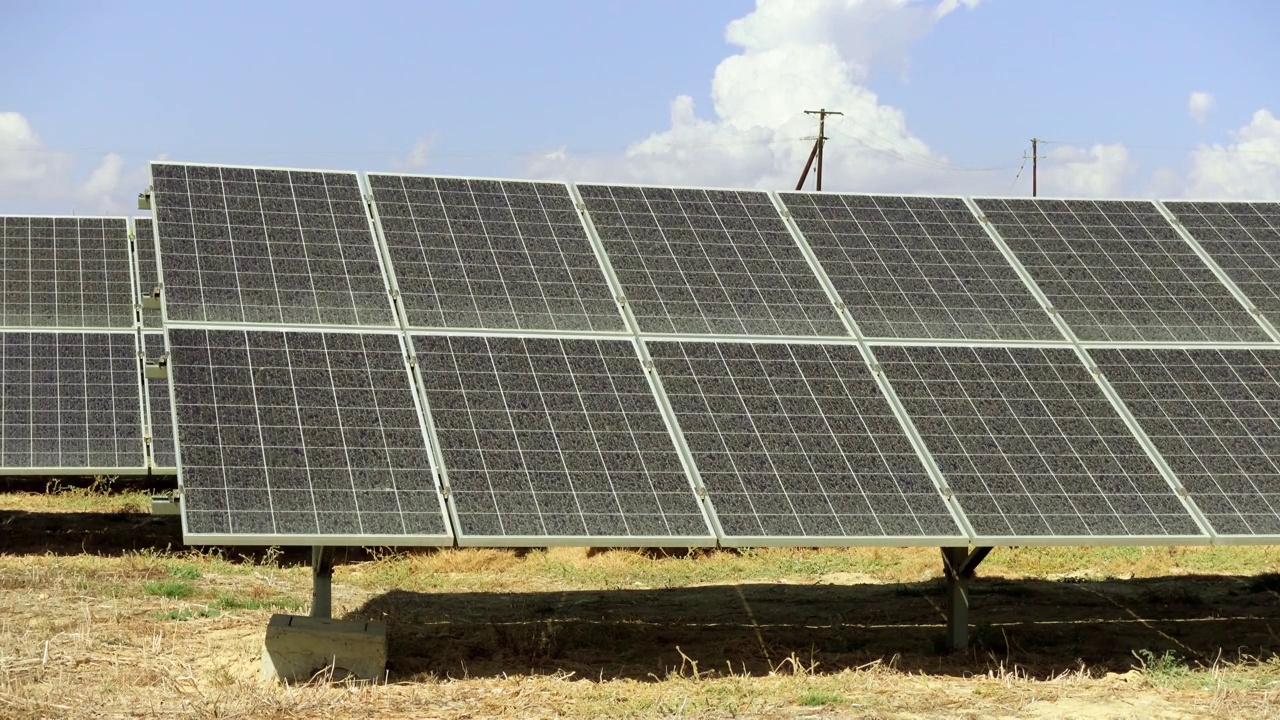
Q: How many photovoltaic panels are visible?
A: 15